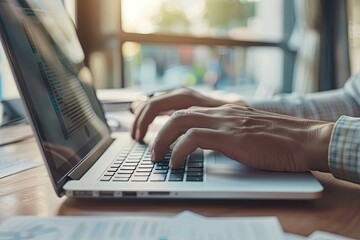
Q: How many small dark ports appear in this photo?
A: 4